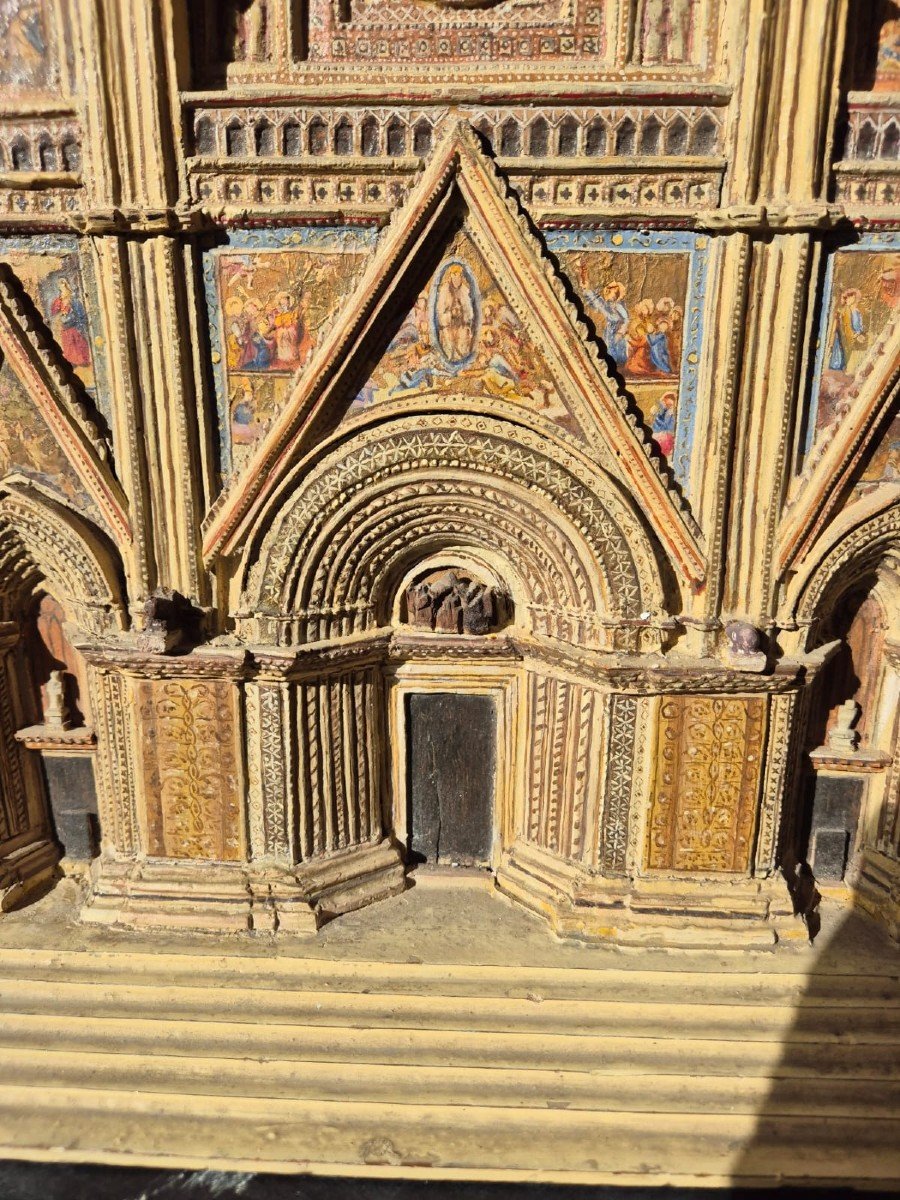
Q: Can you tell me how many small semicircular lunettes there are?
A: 1